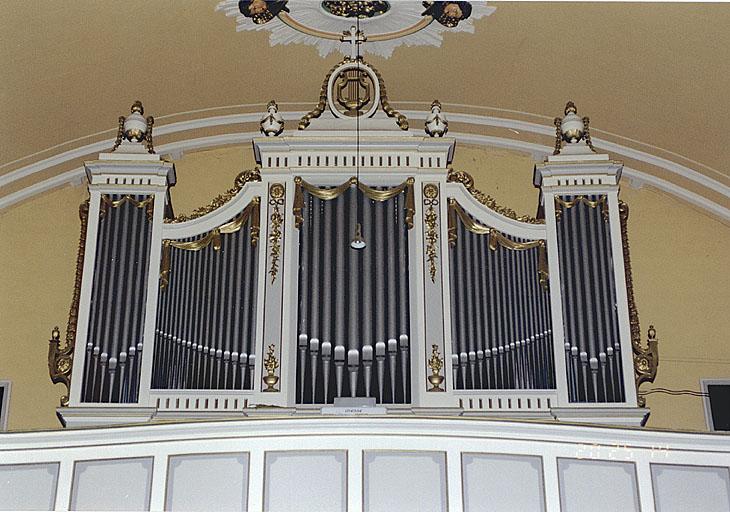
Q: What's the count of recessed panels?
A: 8